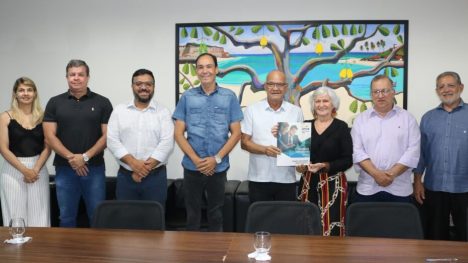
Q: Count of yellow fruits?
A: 4